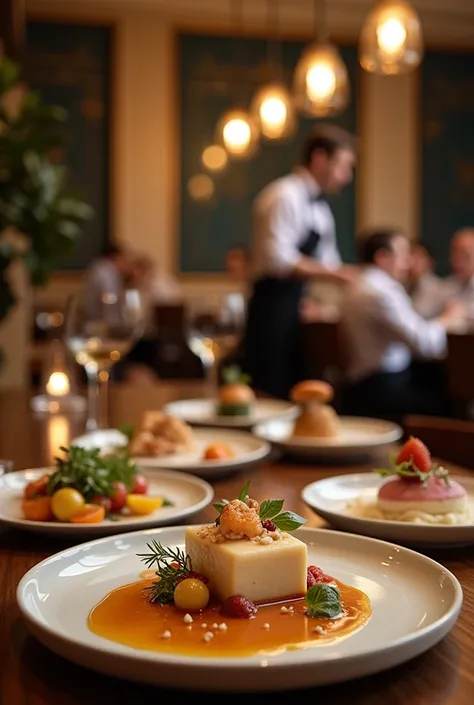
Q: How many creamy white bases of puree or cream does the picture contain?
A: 1